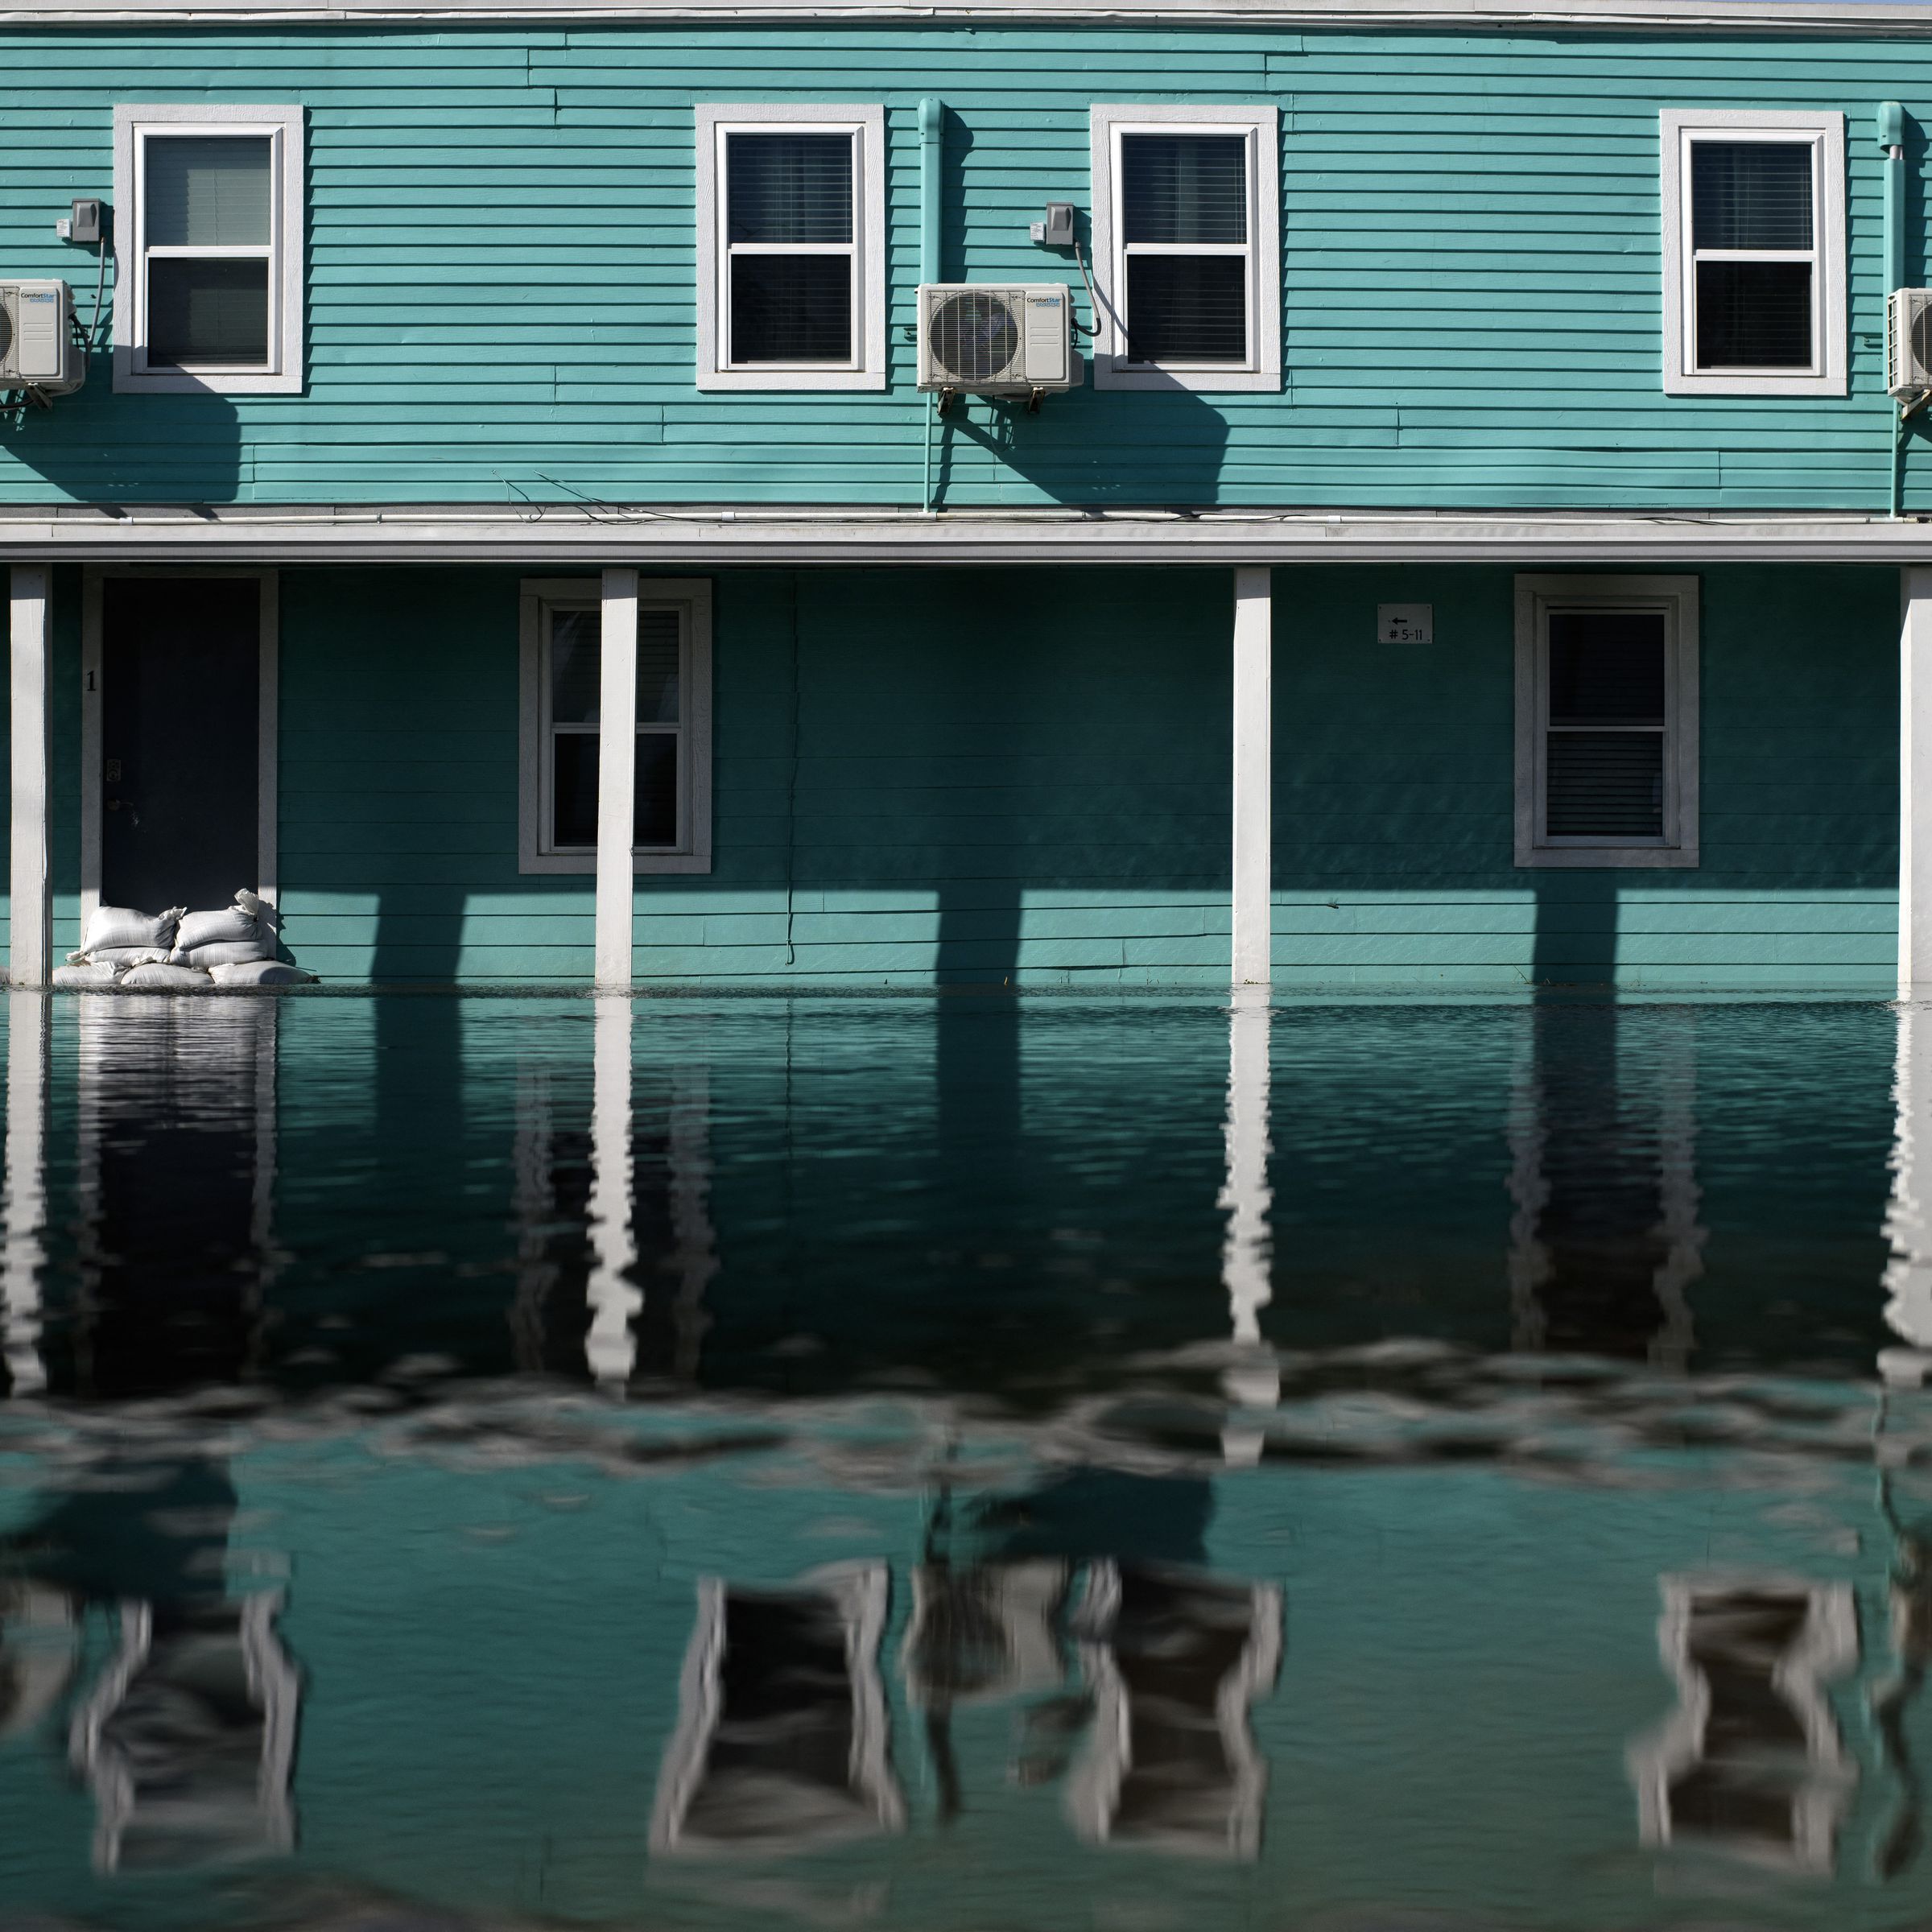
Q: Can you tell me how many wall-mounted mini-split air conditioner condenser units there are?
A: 3